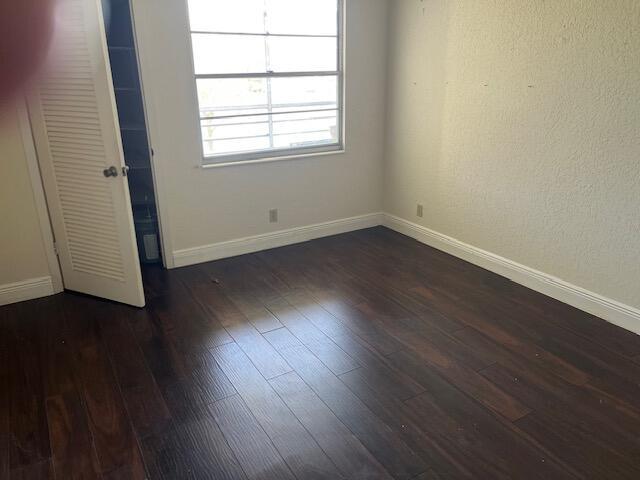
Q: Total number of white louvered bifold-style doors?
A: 1